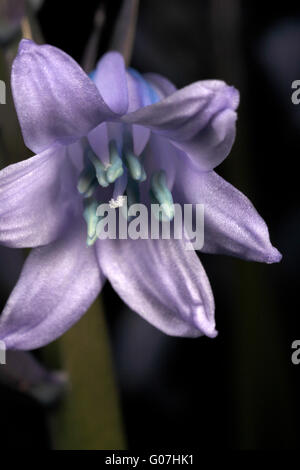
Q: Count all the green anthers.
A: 6